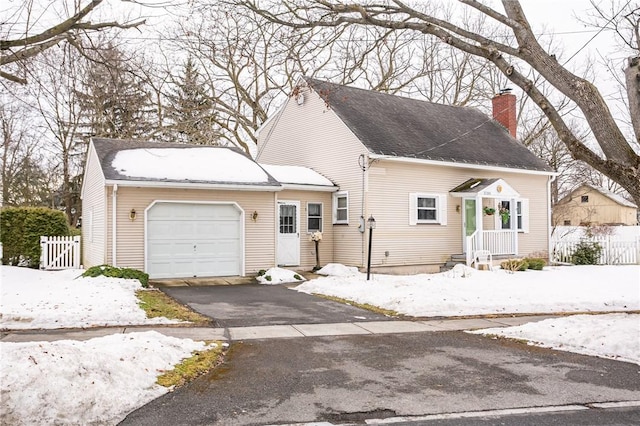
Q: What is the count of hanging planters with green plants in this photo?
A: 2